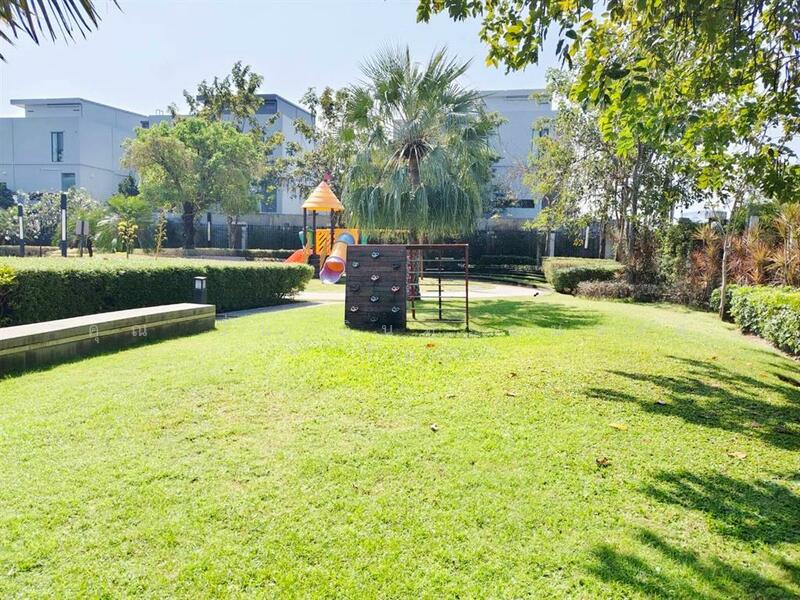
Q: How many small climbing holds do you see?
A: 10